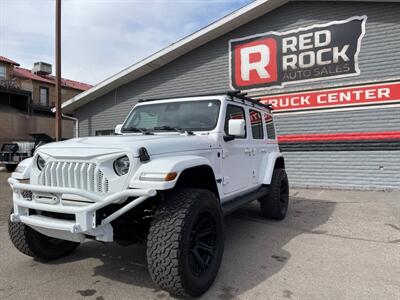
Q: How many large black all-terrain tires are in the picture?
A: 3